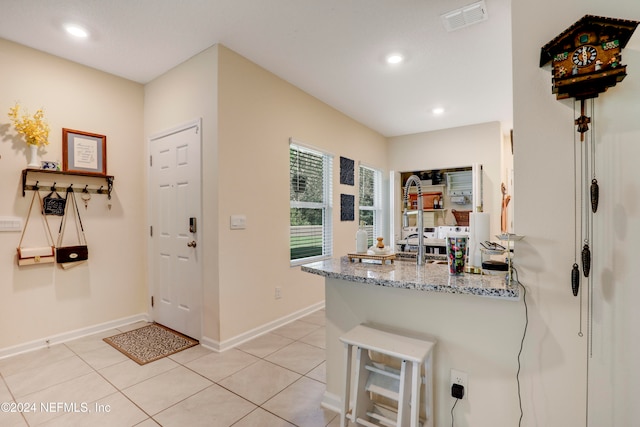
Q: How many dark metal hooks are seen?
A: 5